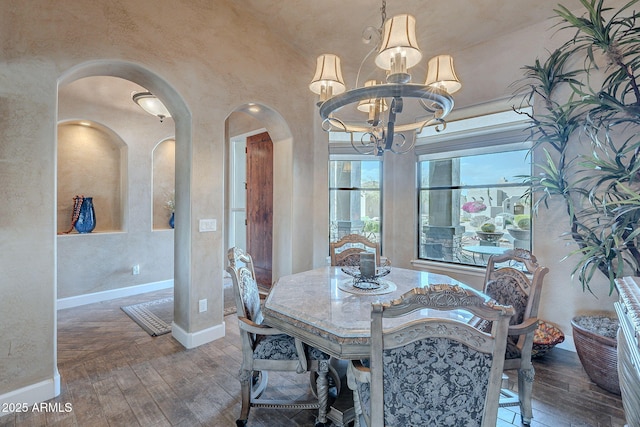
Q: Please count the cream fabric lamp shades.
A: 4